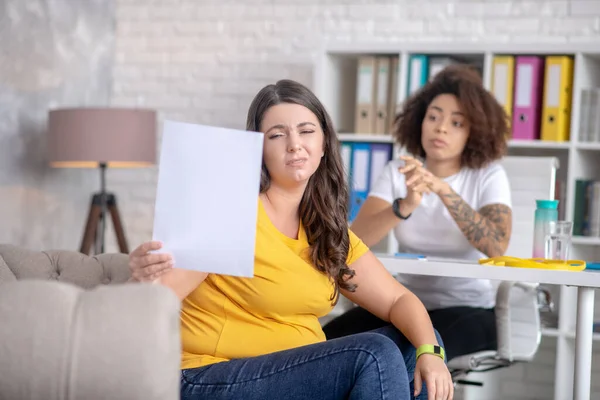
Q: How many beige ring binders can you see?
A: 3